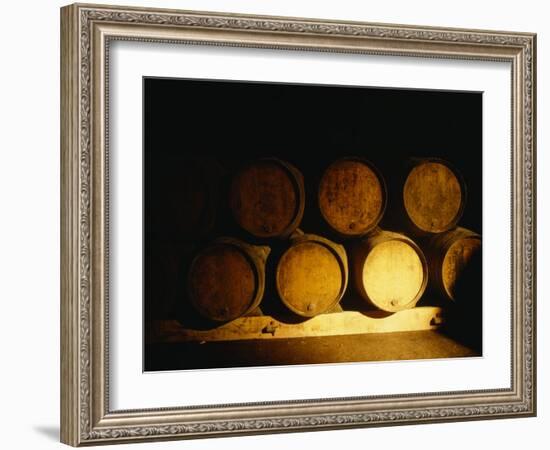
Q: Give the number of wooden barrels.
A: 7